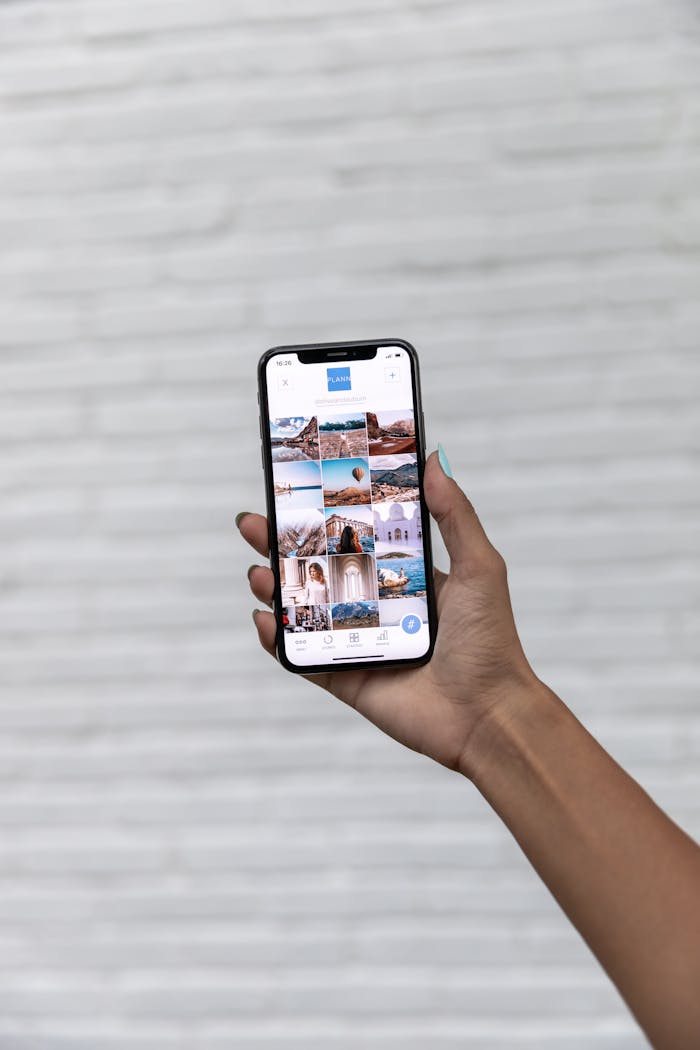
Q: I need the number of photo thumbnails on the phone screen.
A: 15